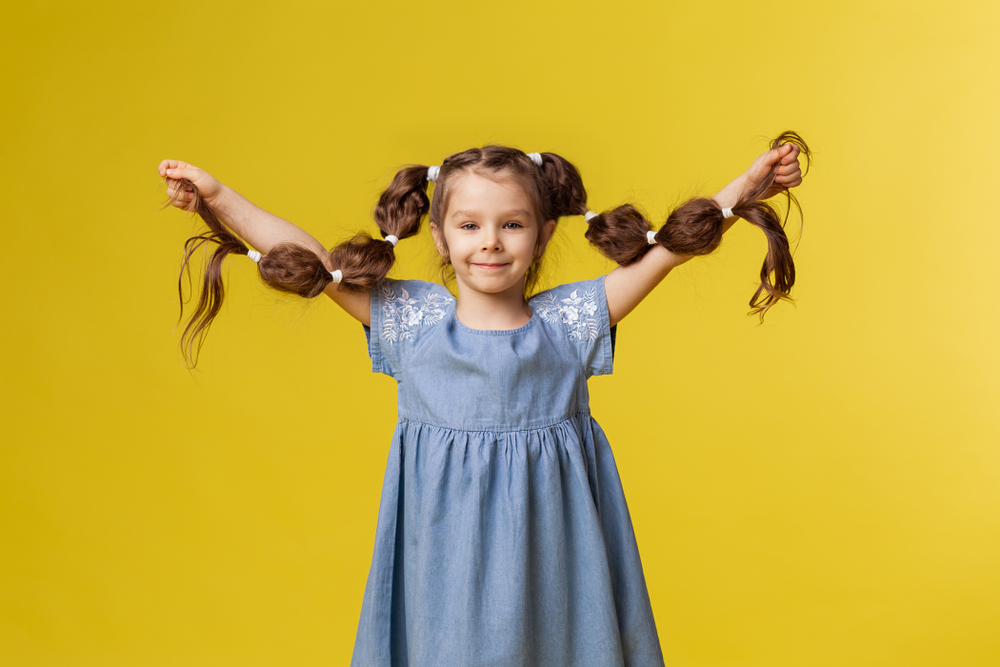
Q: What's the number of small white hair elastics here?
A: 8